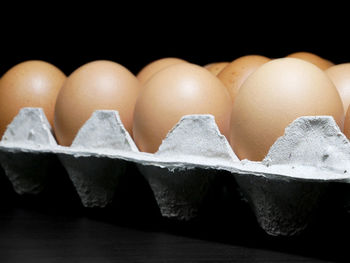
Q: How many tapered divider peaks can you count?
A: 4